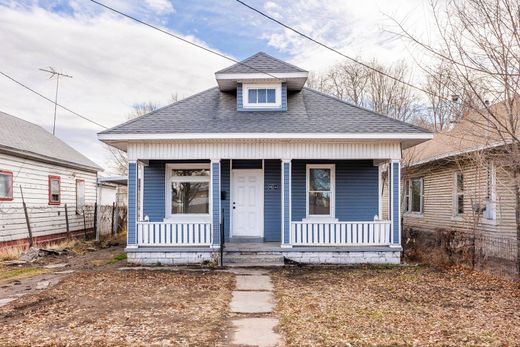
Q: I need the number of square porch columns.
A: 4